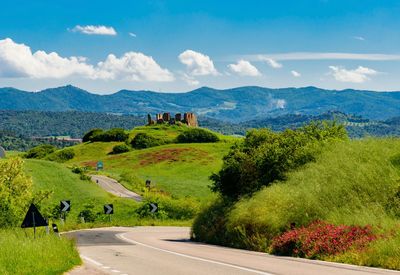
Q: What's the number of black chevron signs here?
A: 3